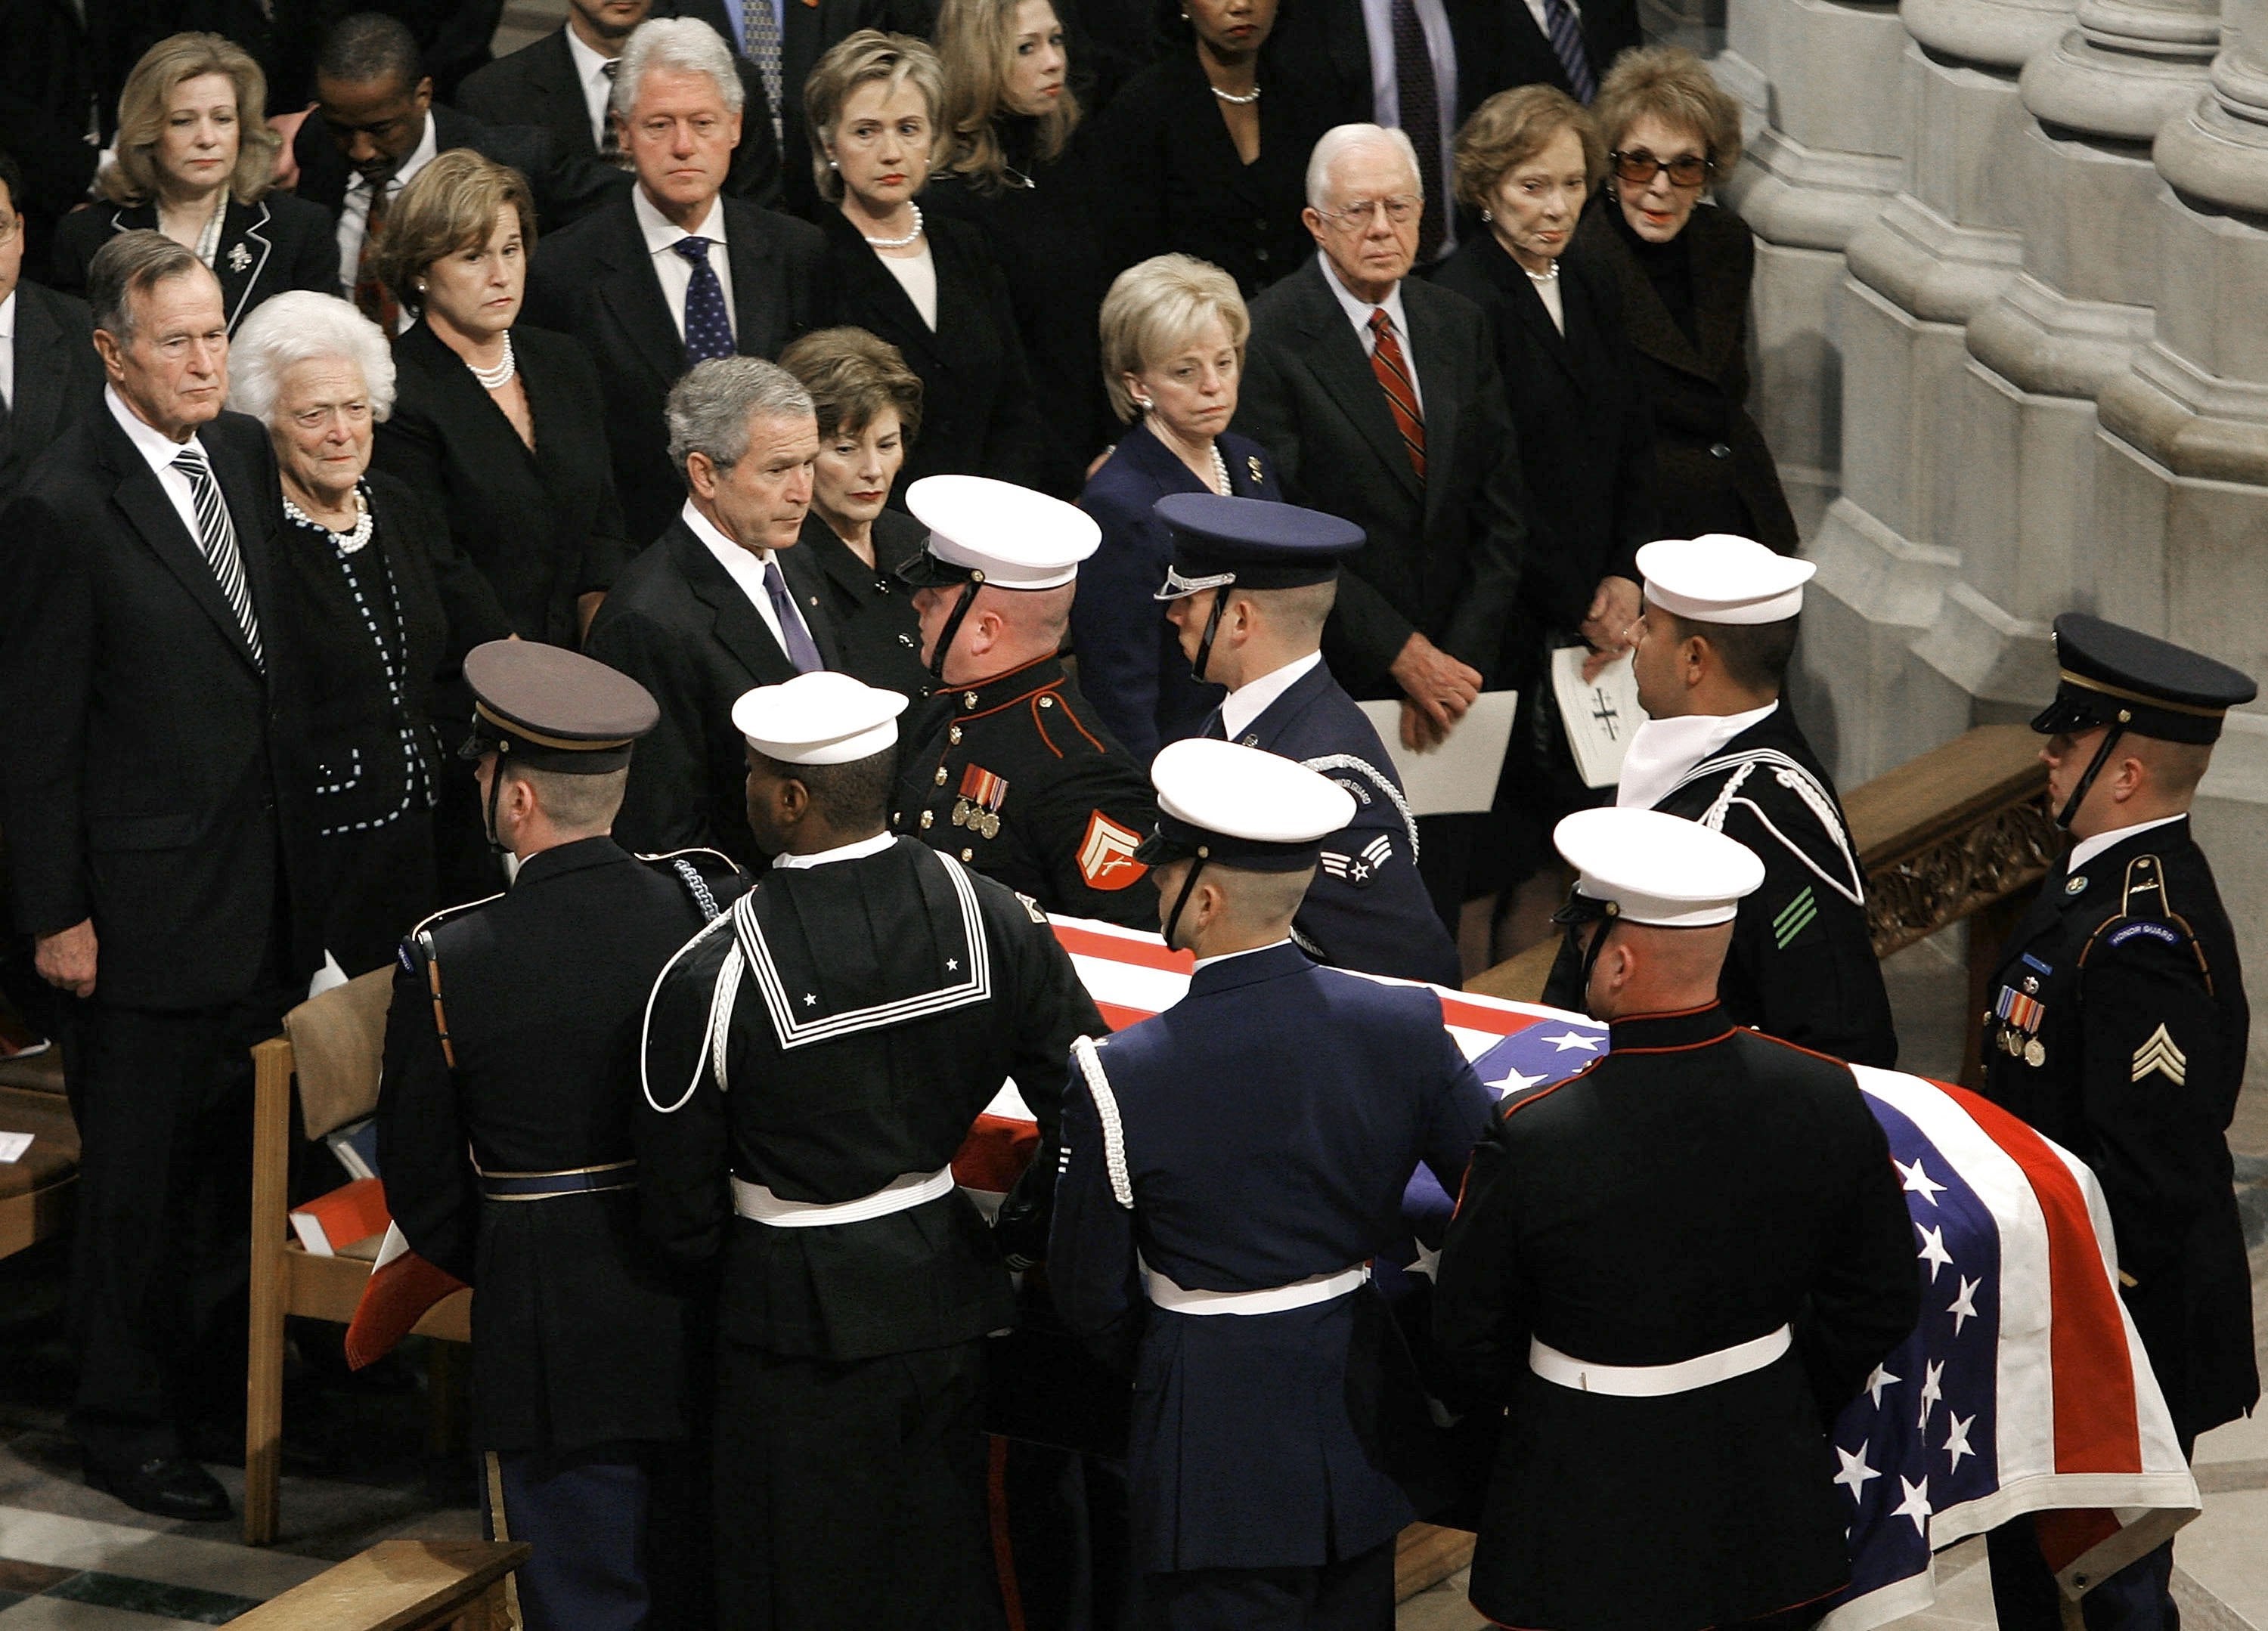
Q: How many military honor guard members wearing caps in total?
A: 8